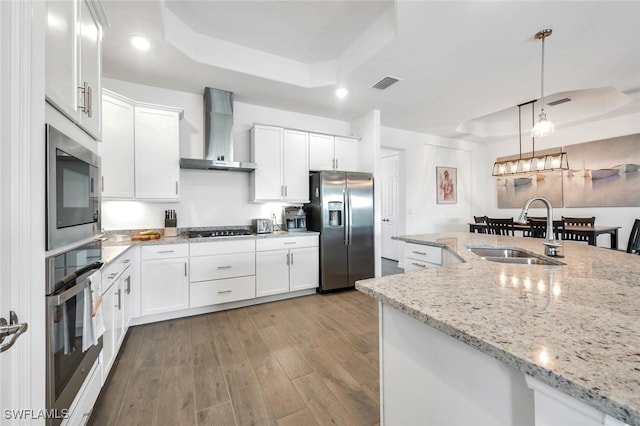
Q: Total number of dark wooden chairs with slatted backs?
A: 6